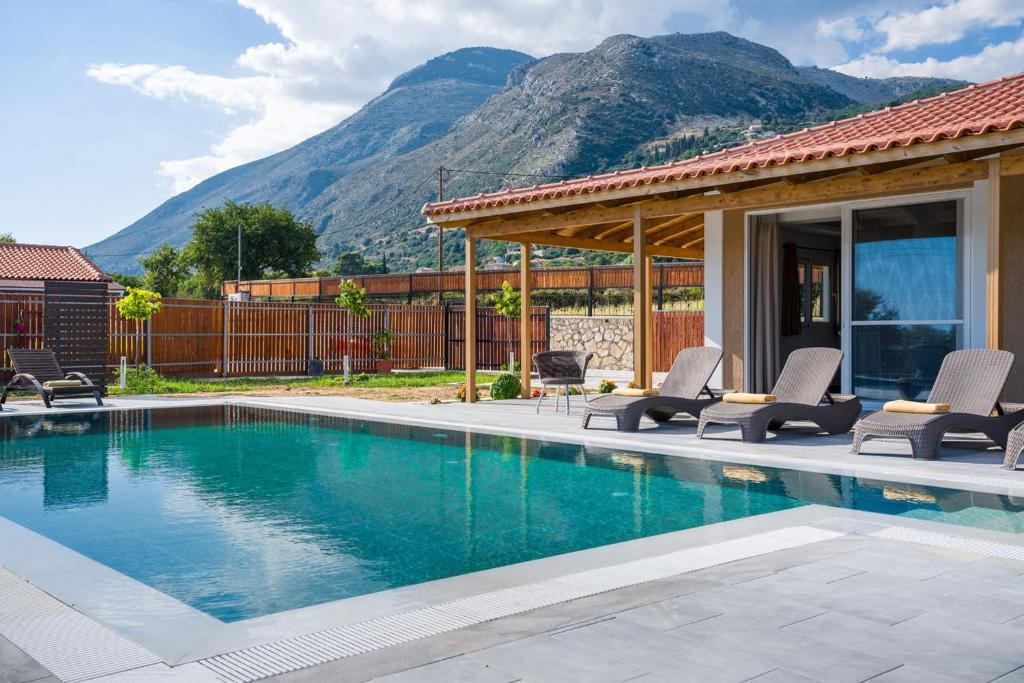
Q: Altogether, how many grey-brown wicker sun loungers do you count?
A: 4